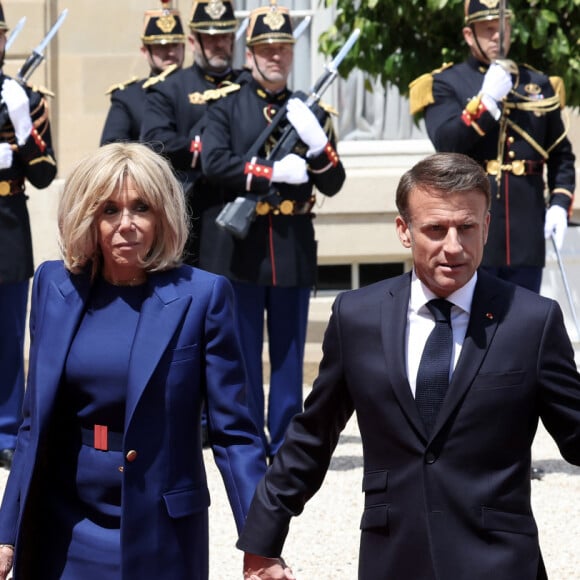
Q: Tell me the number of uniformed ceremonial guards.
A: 5